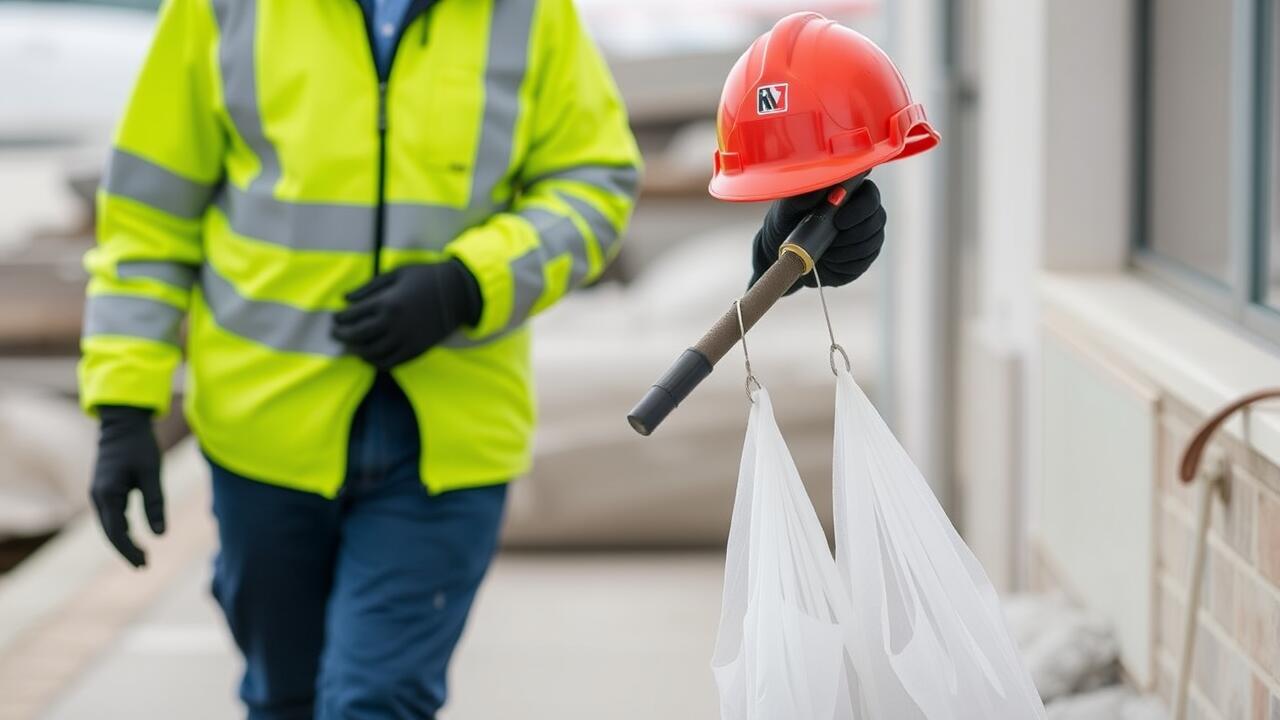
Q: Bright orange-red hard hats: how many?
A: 1